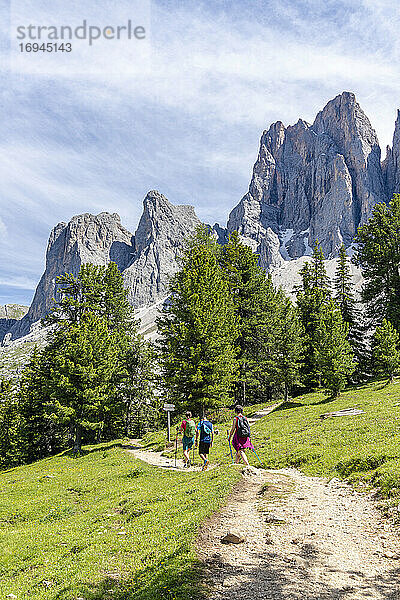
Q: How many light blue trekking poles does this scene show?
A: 2